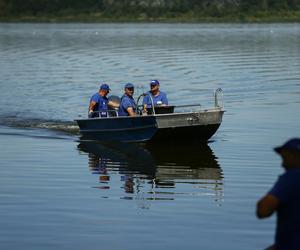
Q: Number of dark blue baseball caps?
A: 4